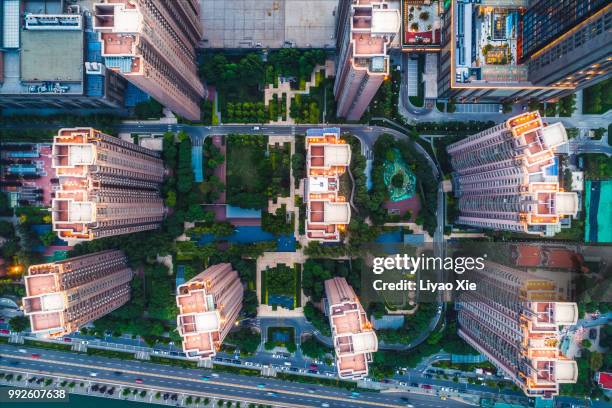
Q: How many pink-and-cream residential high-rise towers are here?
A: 9